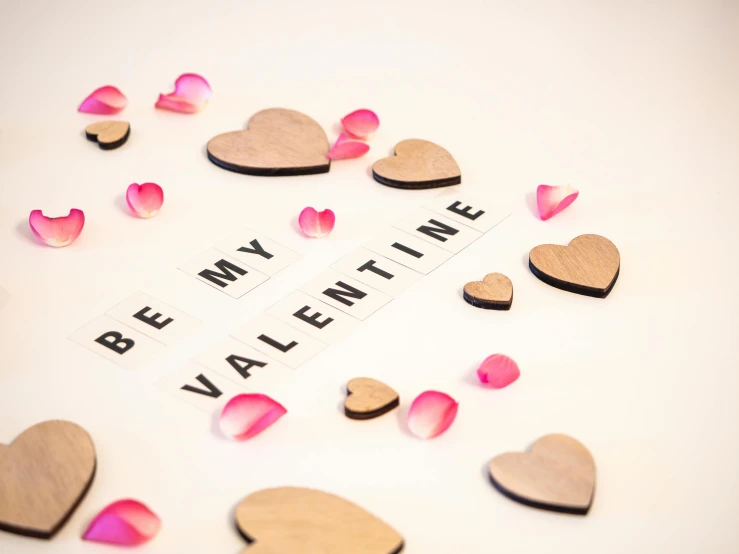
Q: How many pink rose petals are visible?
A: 12